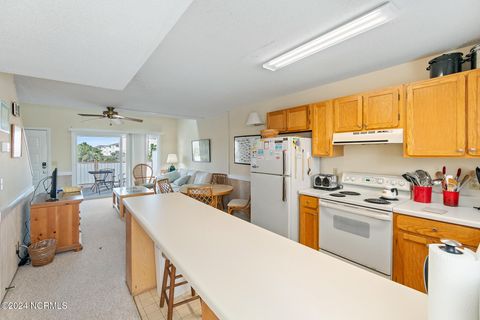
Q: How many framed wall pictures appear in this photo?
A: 5